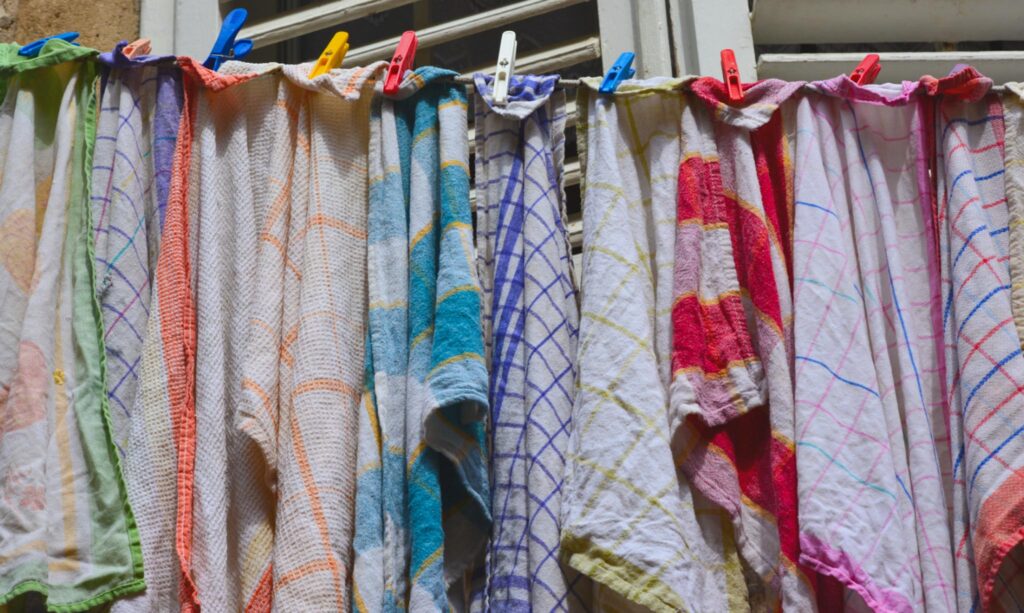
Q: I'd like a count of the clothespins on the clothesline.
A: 9